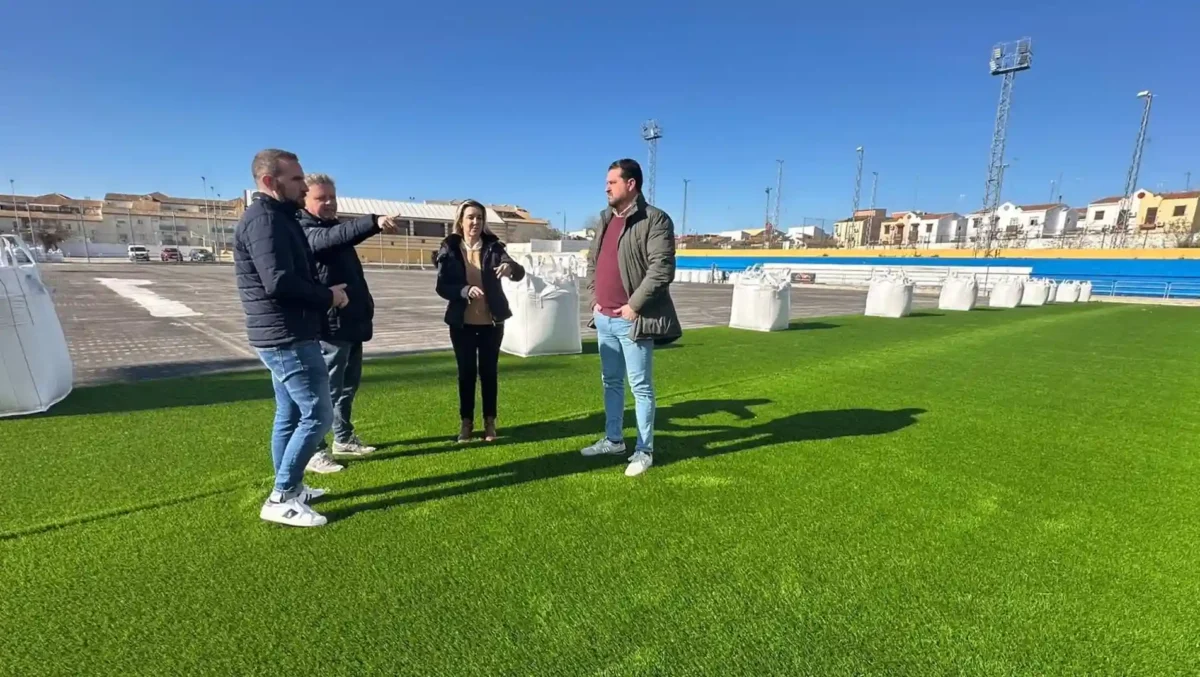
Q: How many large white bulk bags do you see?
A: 10